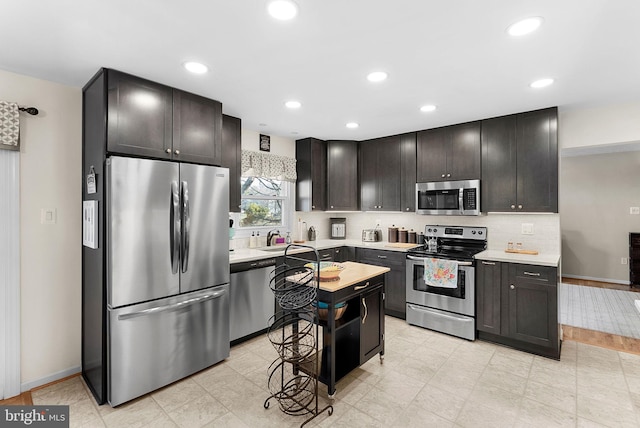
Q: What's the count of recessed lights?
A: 8